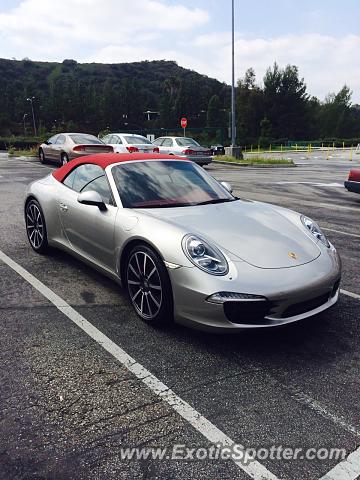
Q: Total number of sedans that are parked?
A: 3